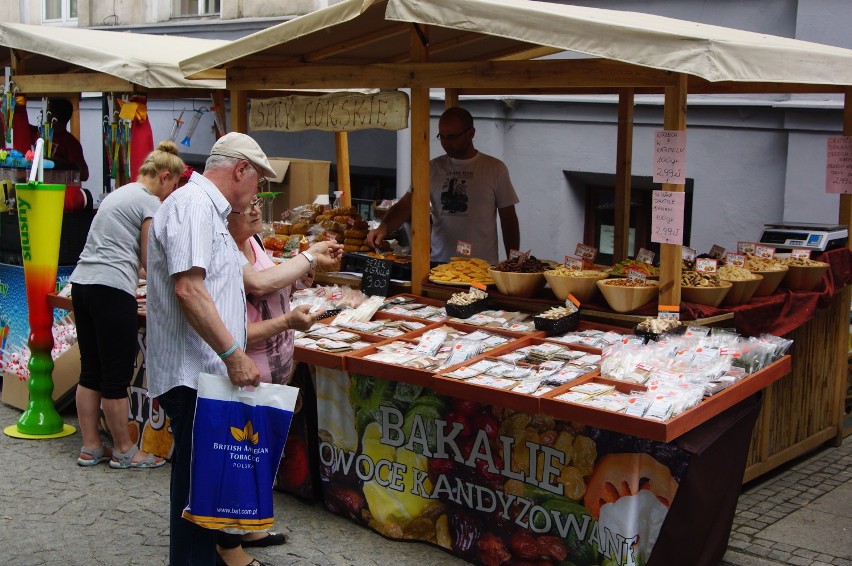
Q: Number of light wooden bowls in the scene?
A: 7